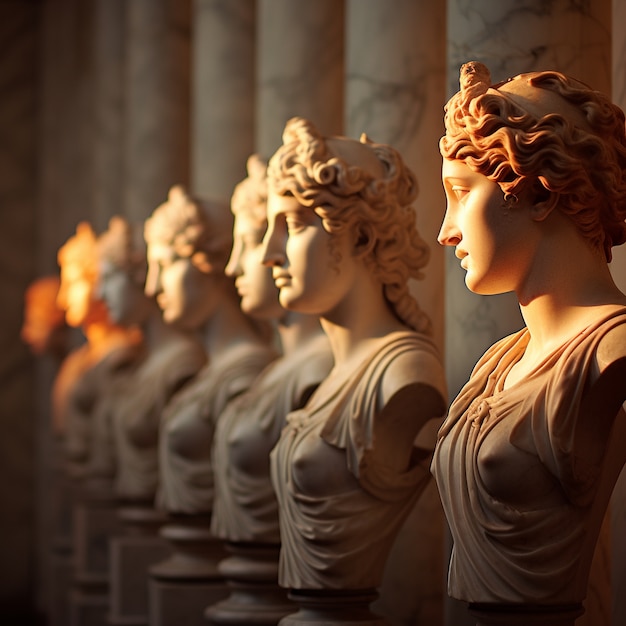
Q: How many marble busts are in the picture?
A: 7